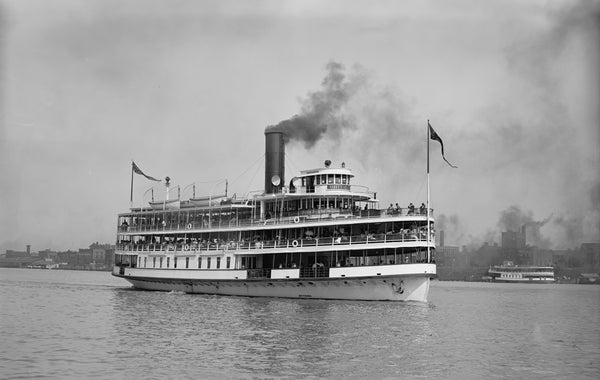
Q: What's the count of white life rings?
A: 4